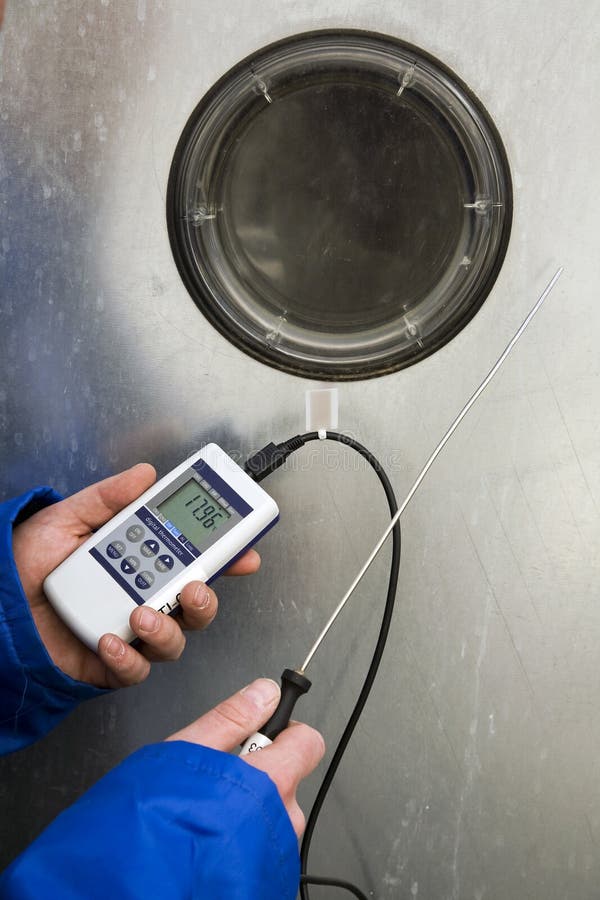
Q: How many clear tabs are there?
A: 6